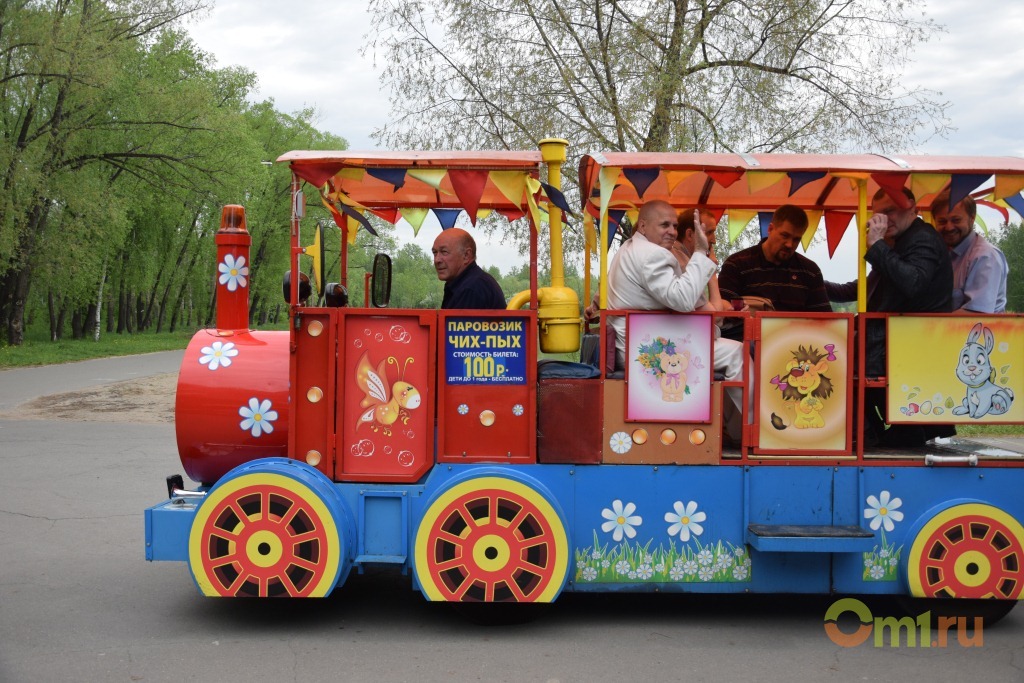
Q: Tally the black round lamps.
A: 2